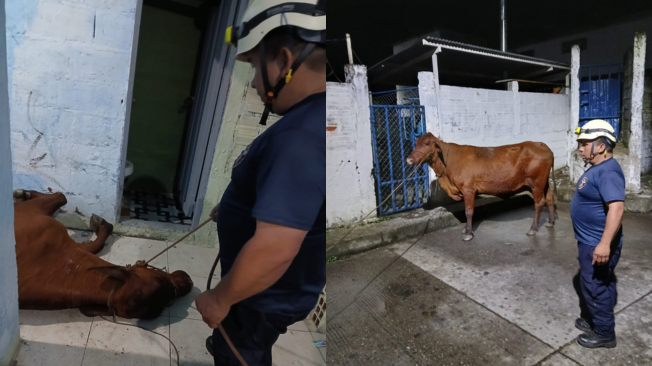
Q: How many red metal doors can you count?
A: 0